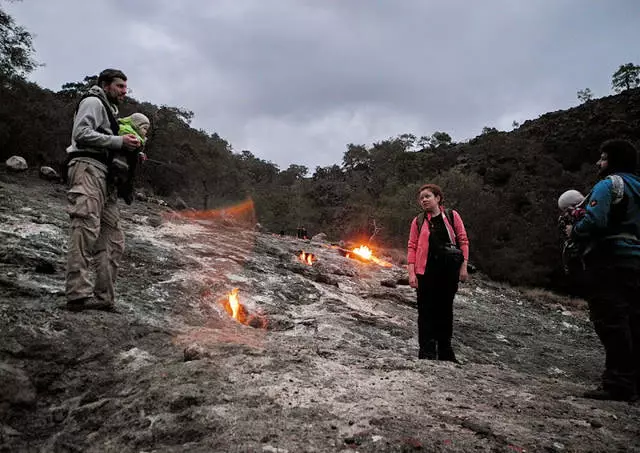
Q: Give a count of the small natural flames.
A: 3